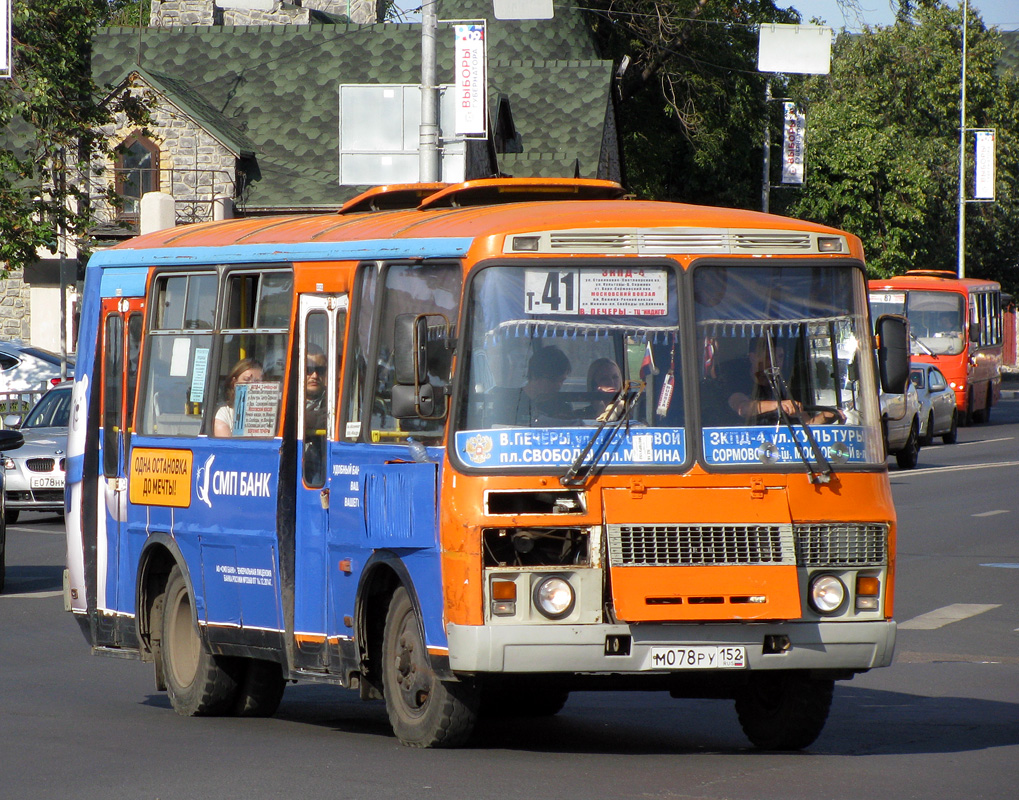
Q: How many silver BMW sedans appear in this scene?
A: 1